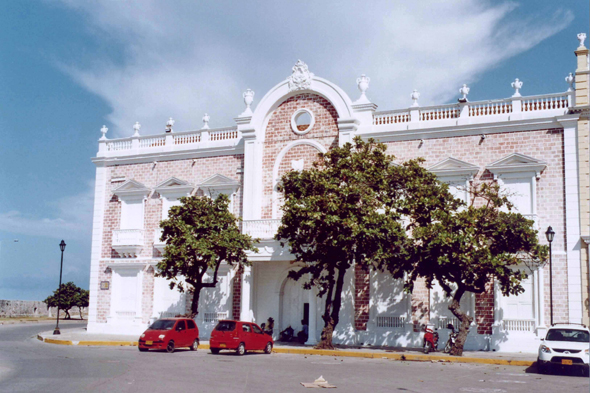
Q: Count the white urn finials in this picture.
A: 11